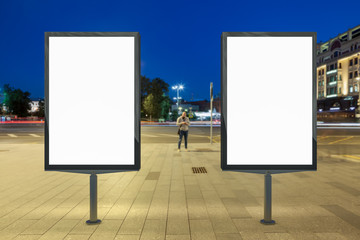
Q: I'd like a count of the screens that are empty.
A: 2